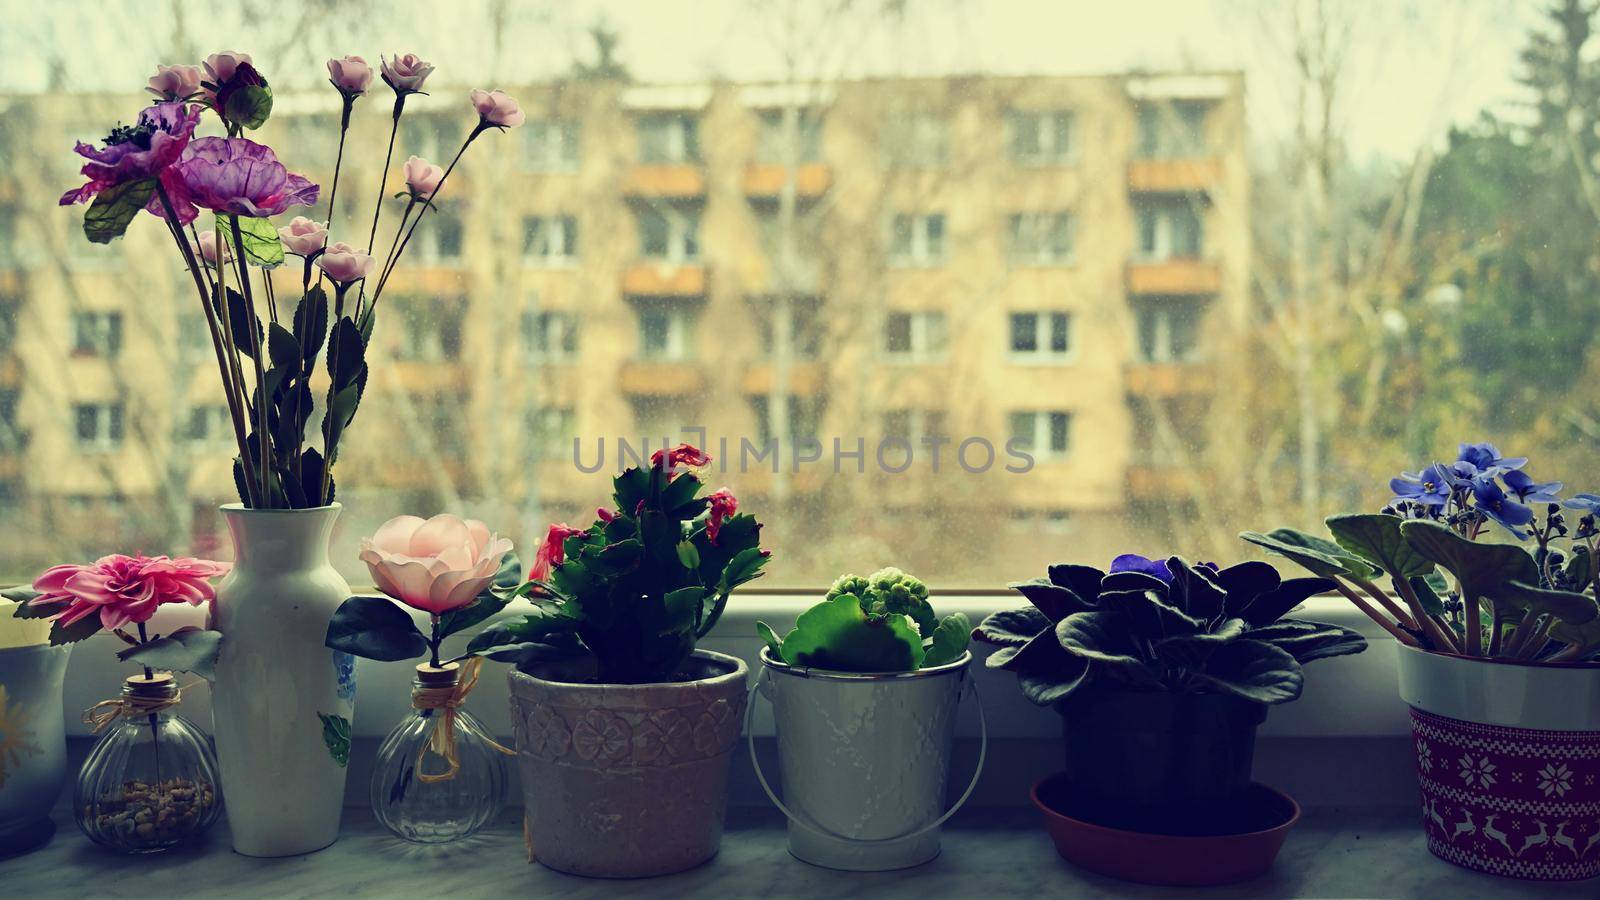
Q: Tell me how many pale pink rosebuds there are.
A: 9